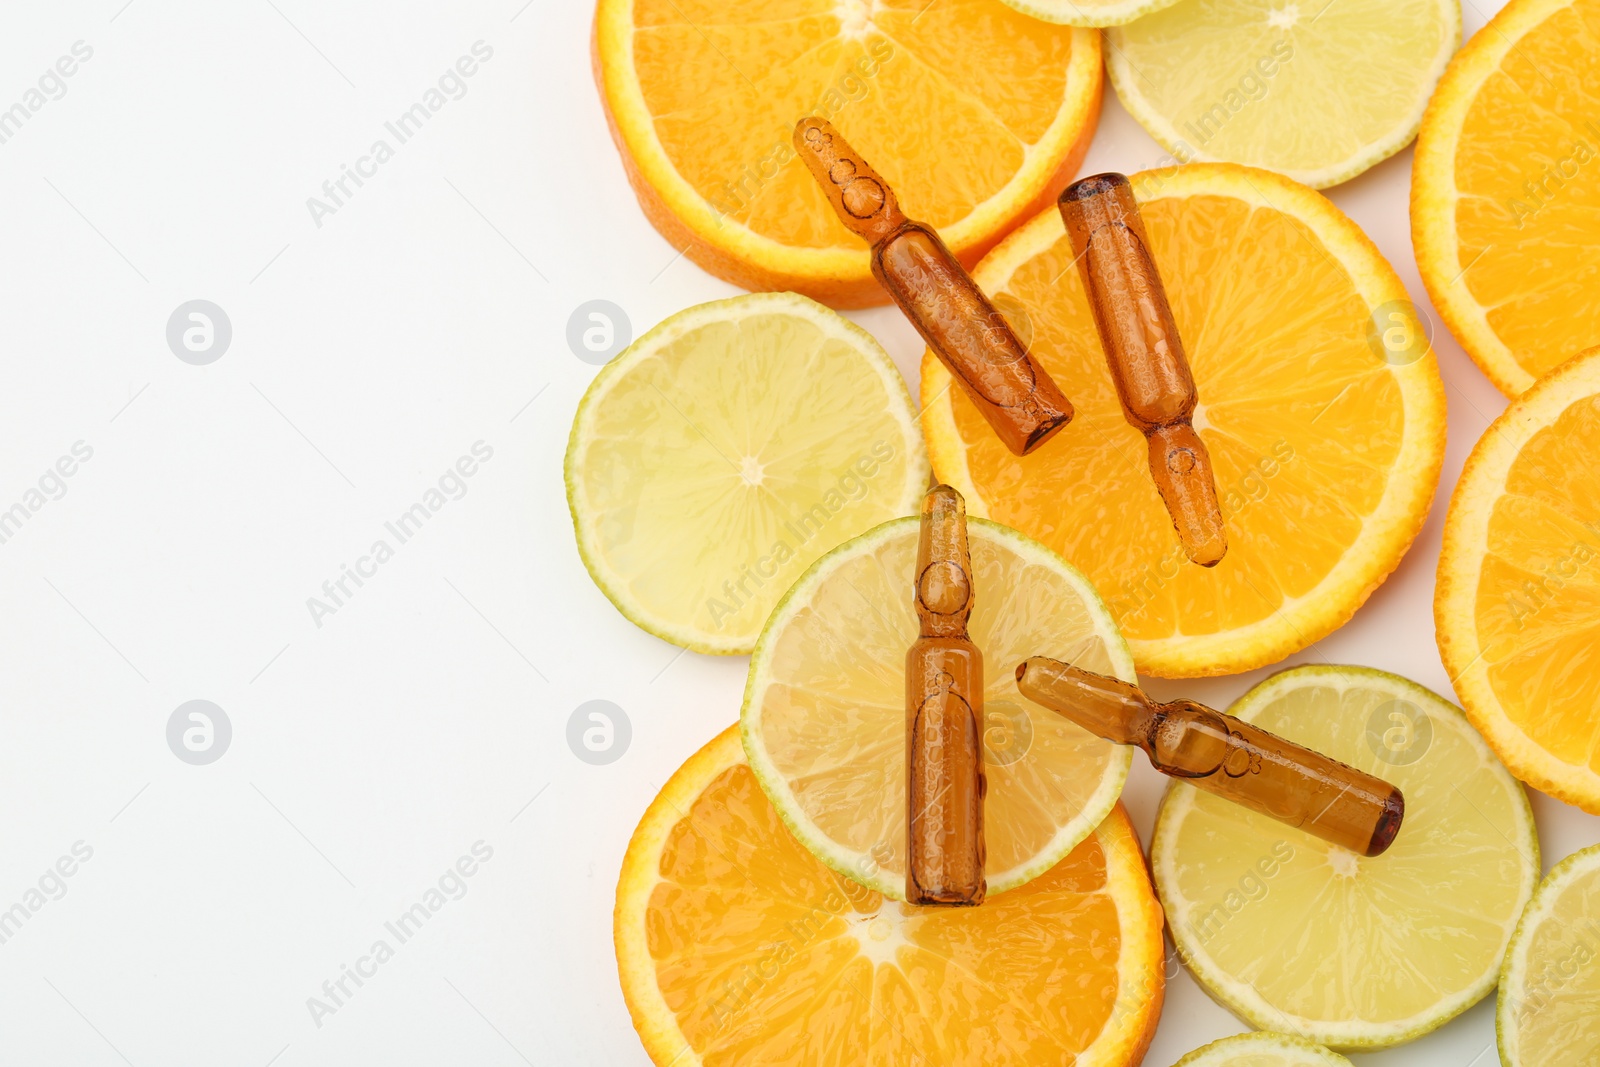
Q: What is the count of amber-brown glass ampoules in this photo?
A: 4